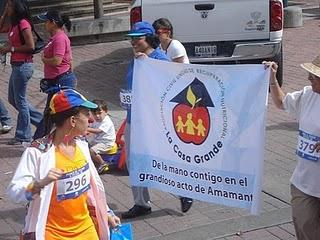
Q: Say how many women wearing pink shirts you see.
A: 2